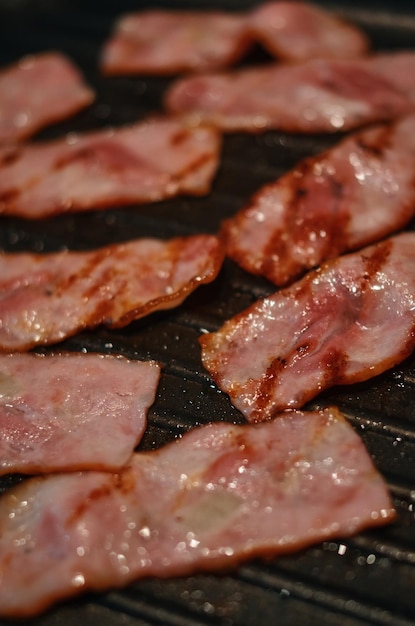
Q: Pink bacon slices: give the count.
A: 9